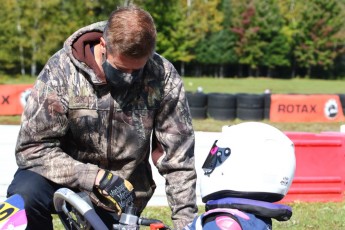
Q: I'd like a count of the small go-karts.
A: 1